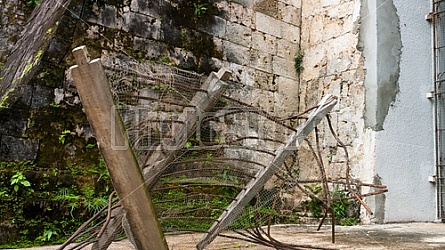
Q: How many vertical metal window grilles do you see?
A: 1